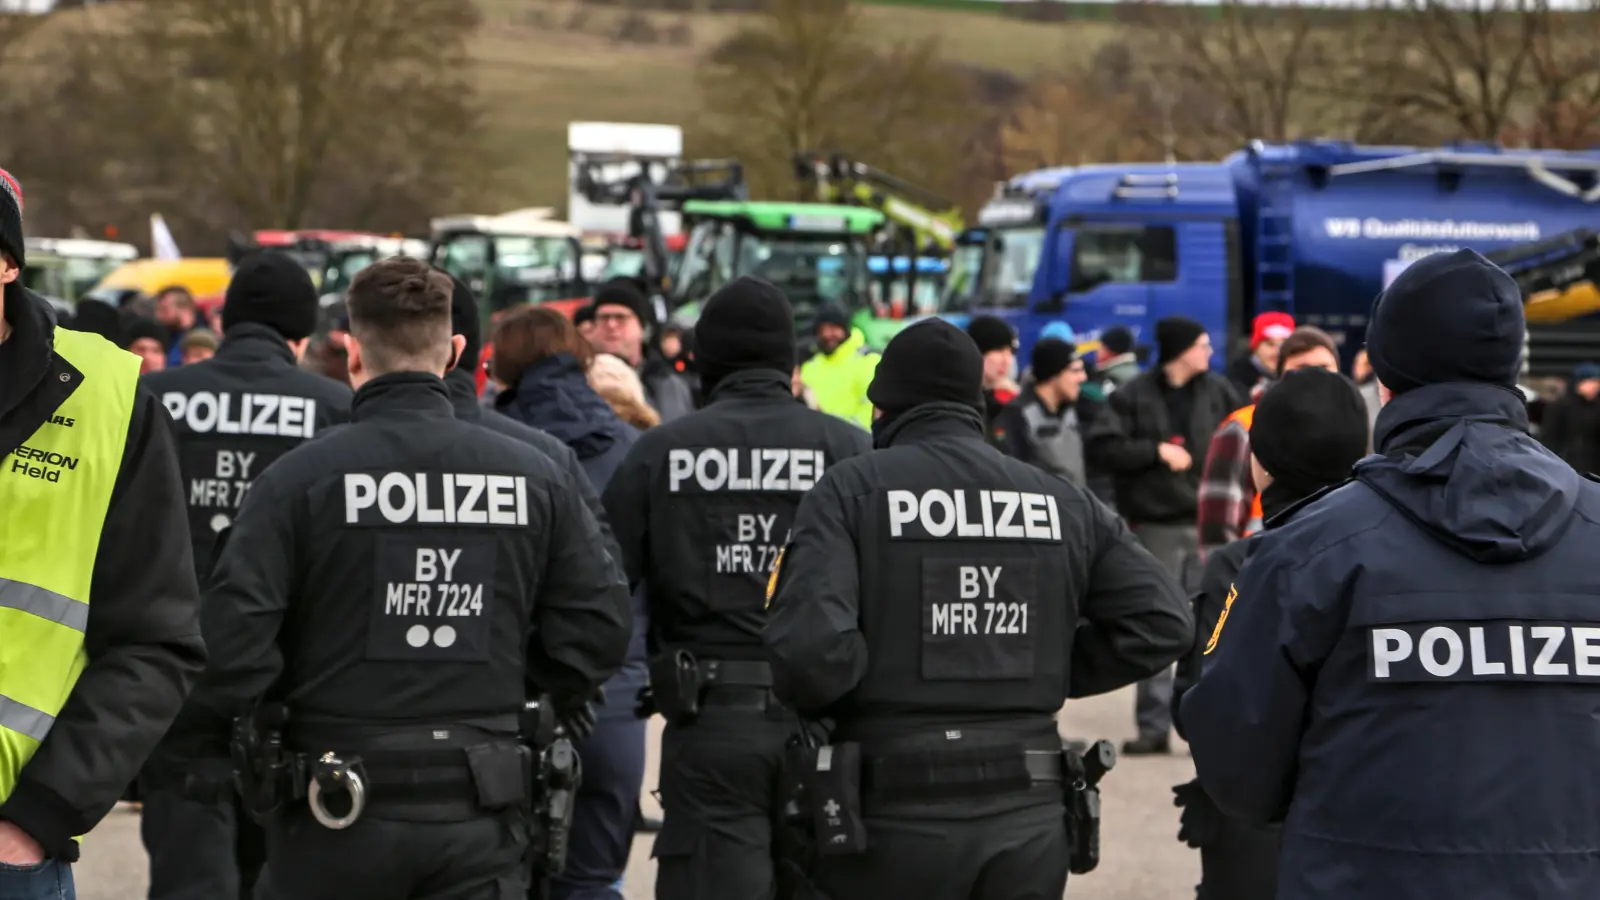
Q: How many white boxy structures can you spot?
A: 1